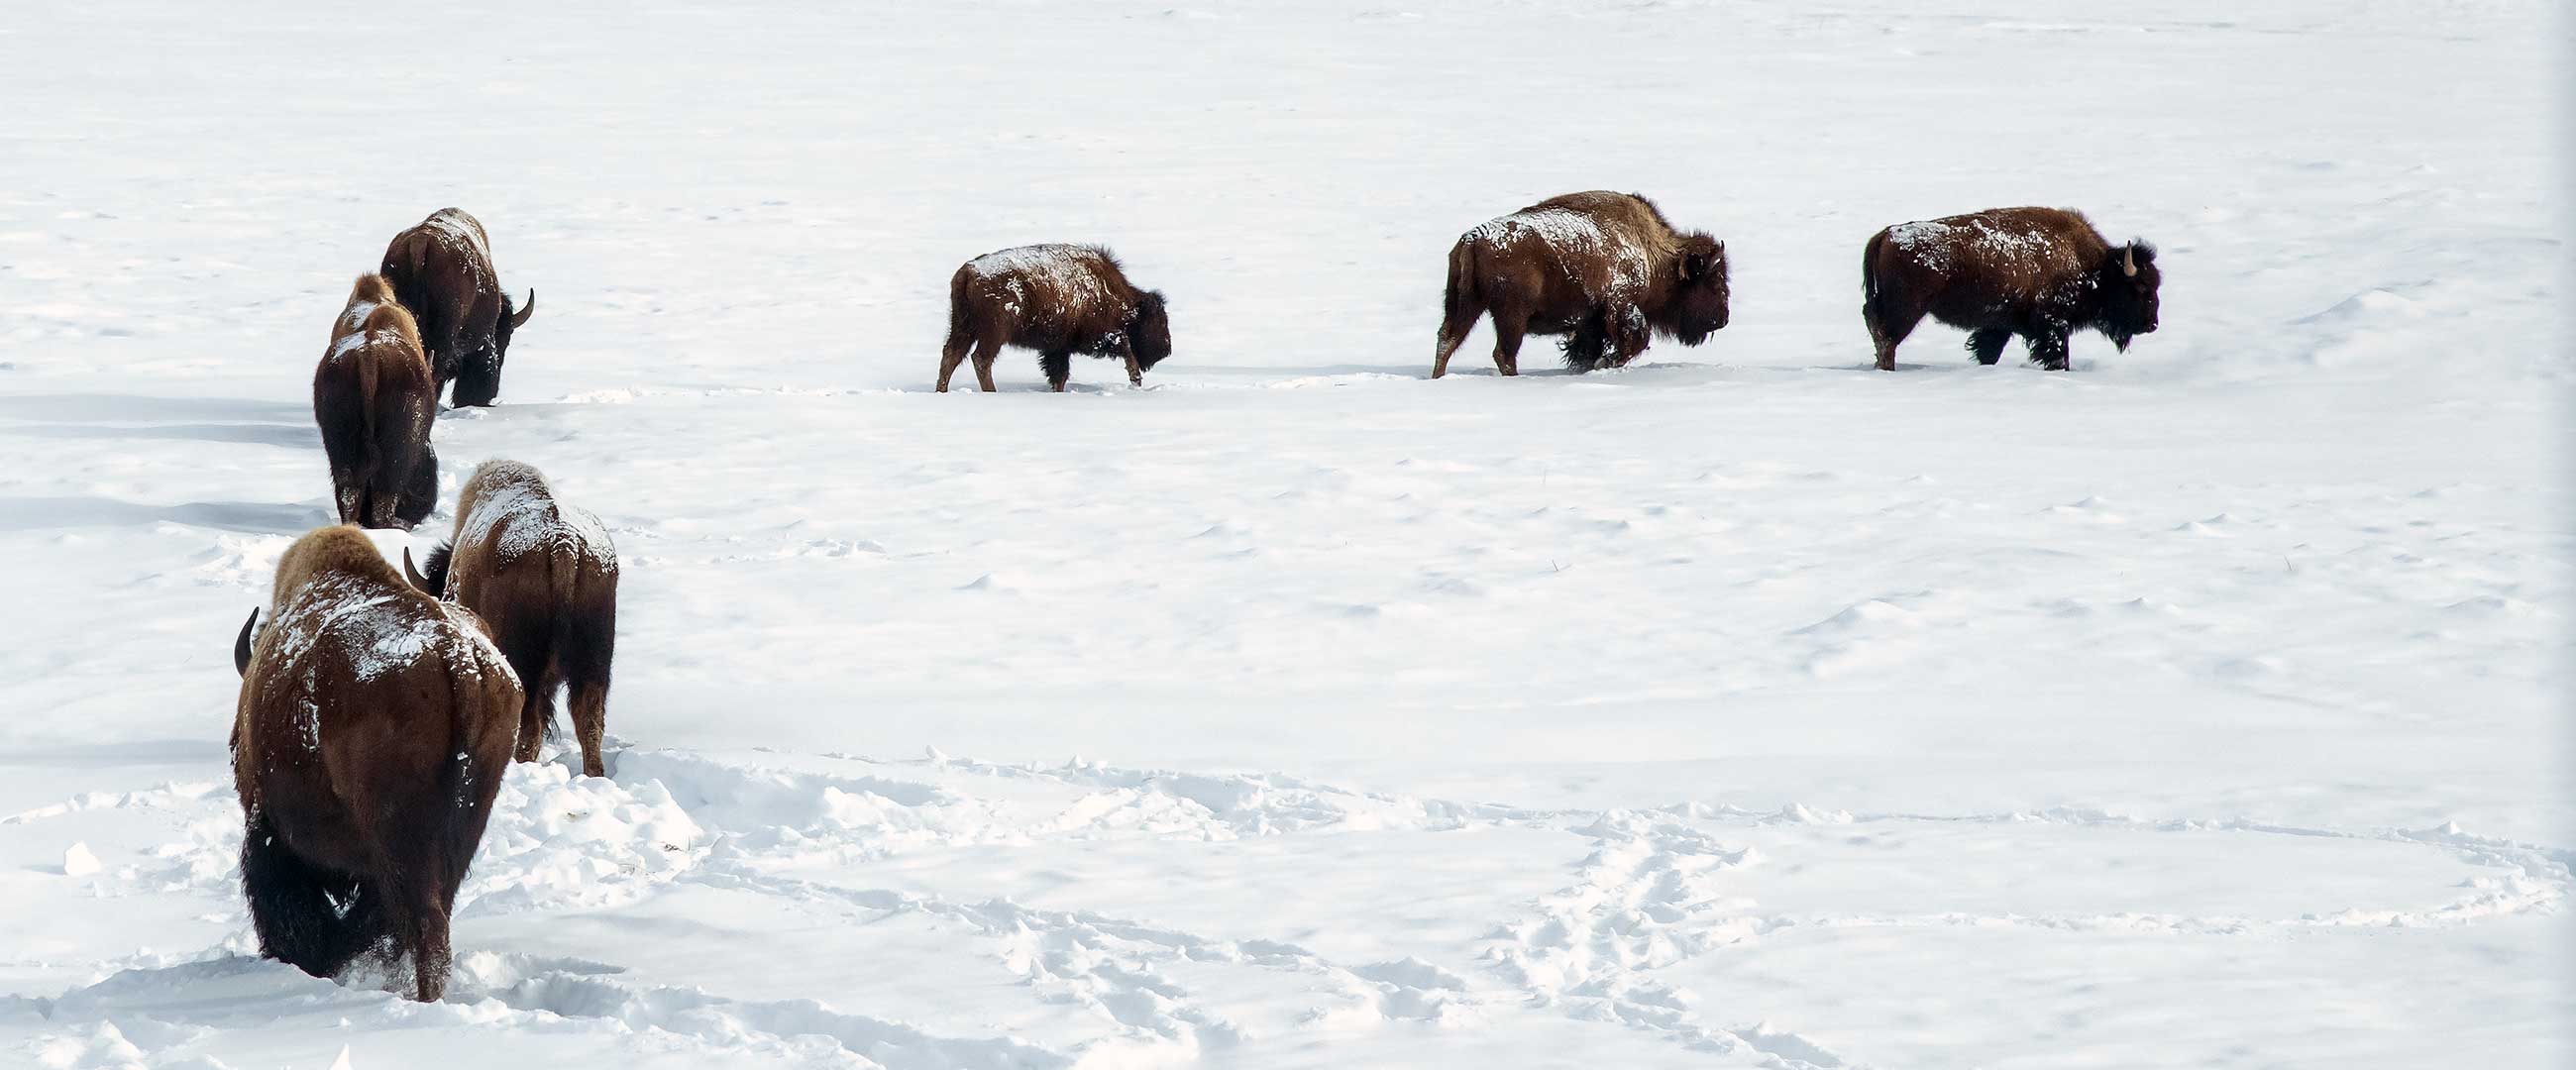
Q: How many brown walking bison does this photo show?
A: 7